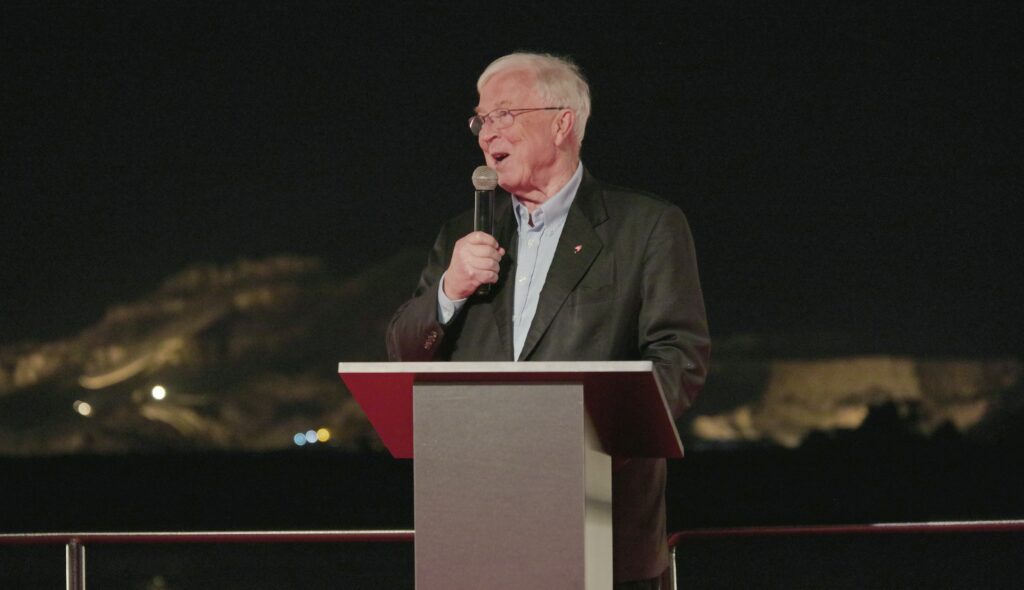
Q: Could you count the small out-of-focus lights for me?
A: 5